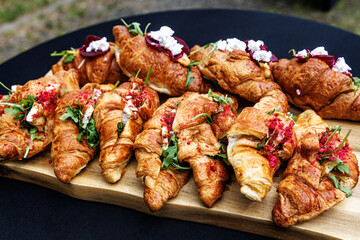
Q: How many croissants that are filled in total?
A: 11